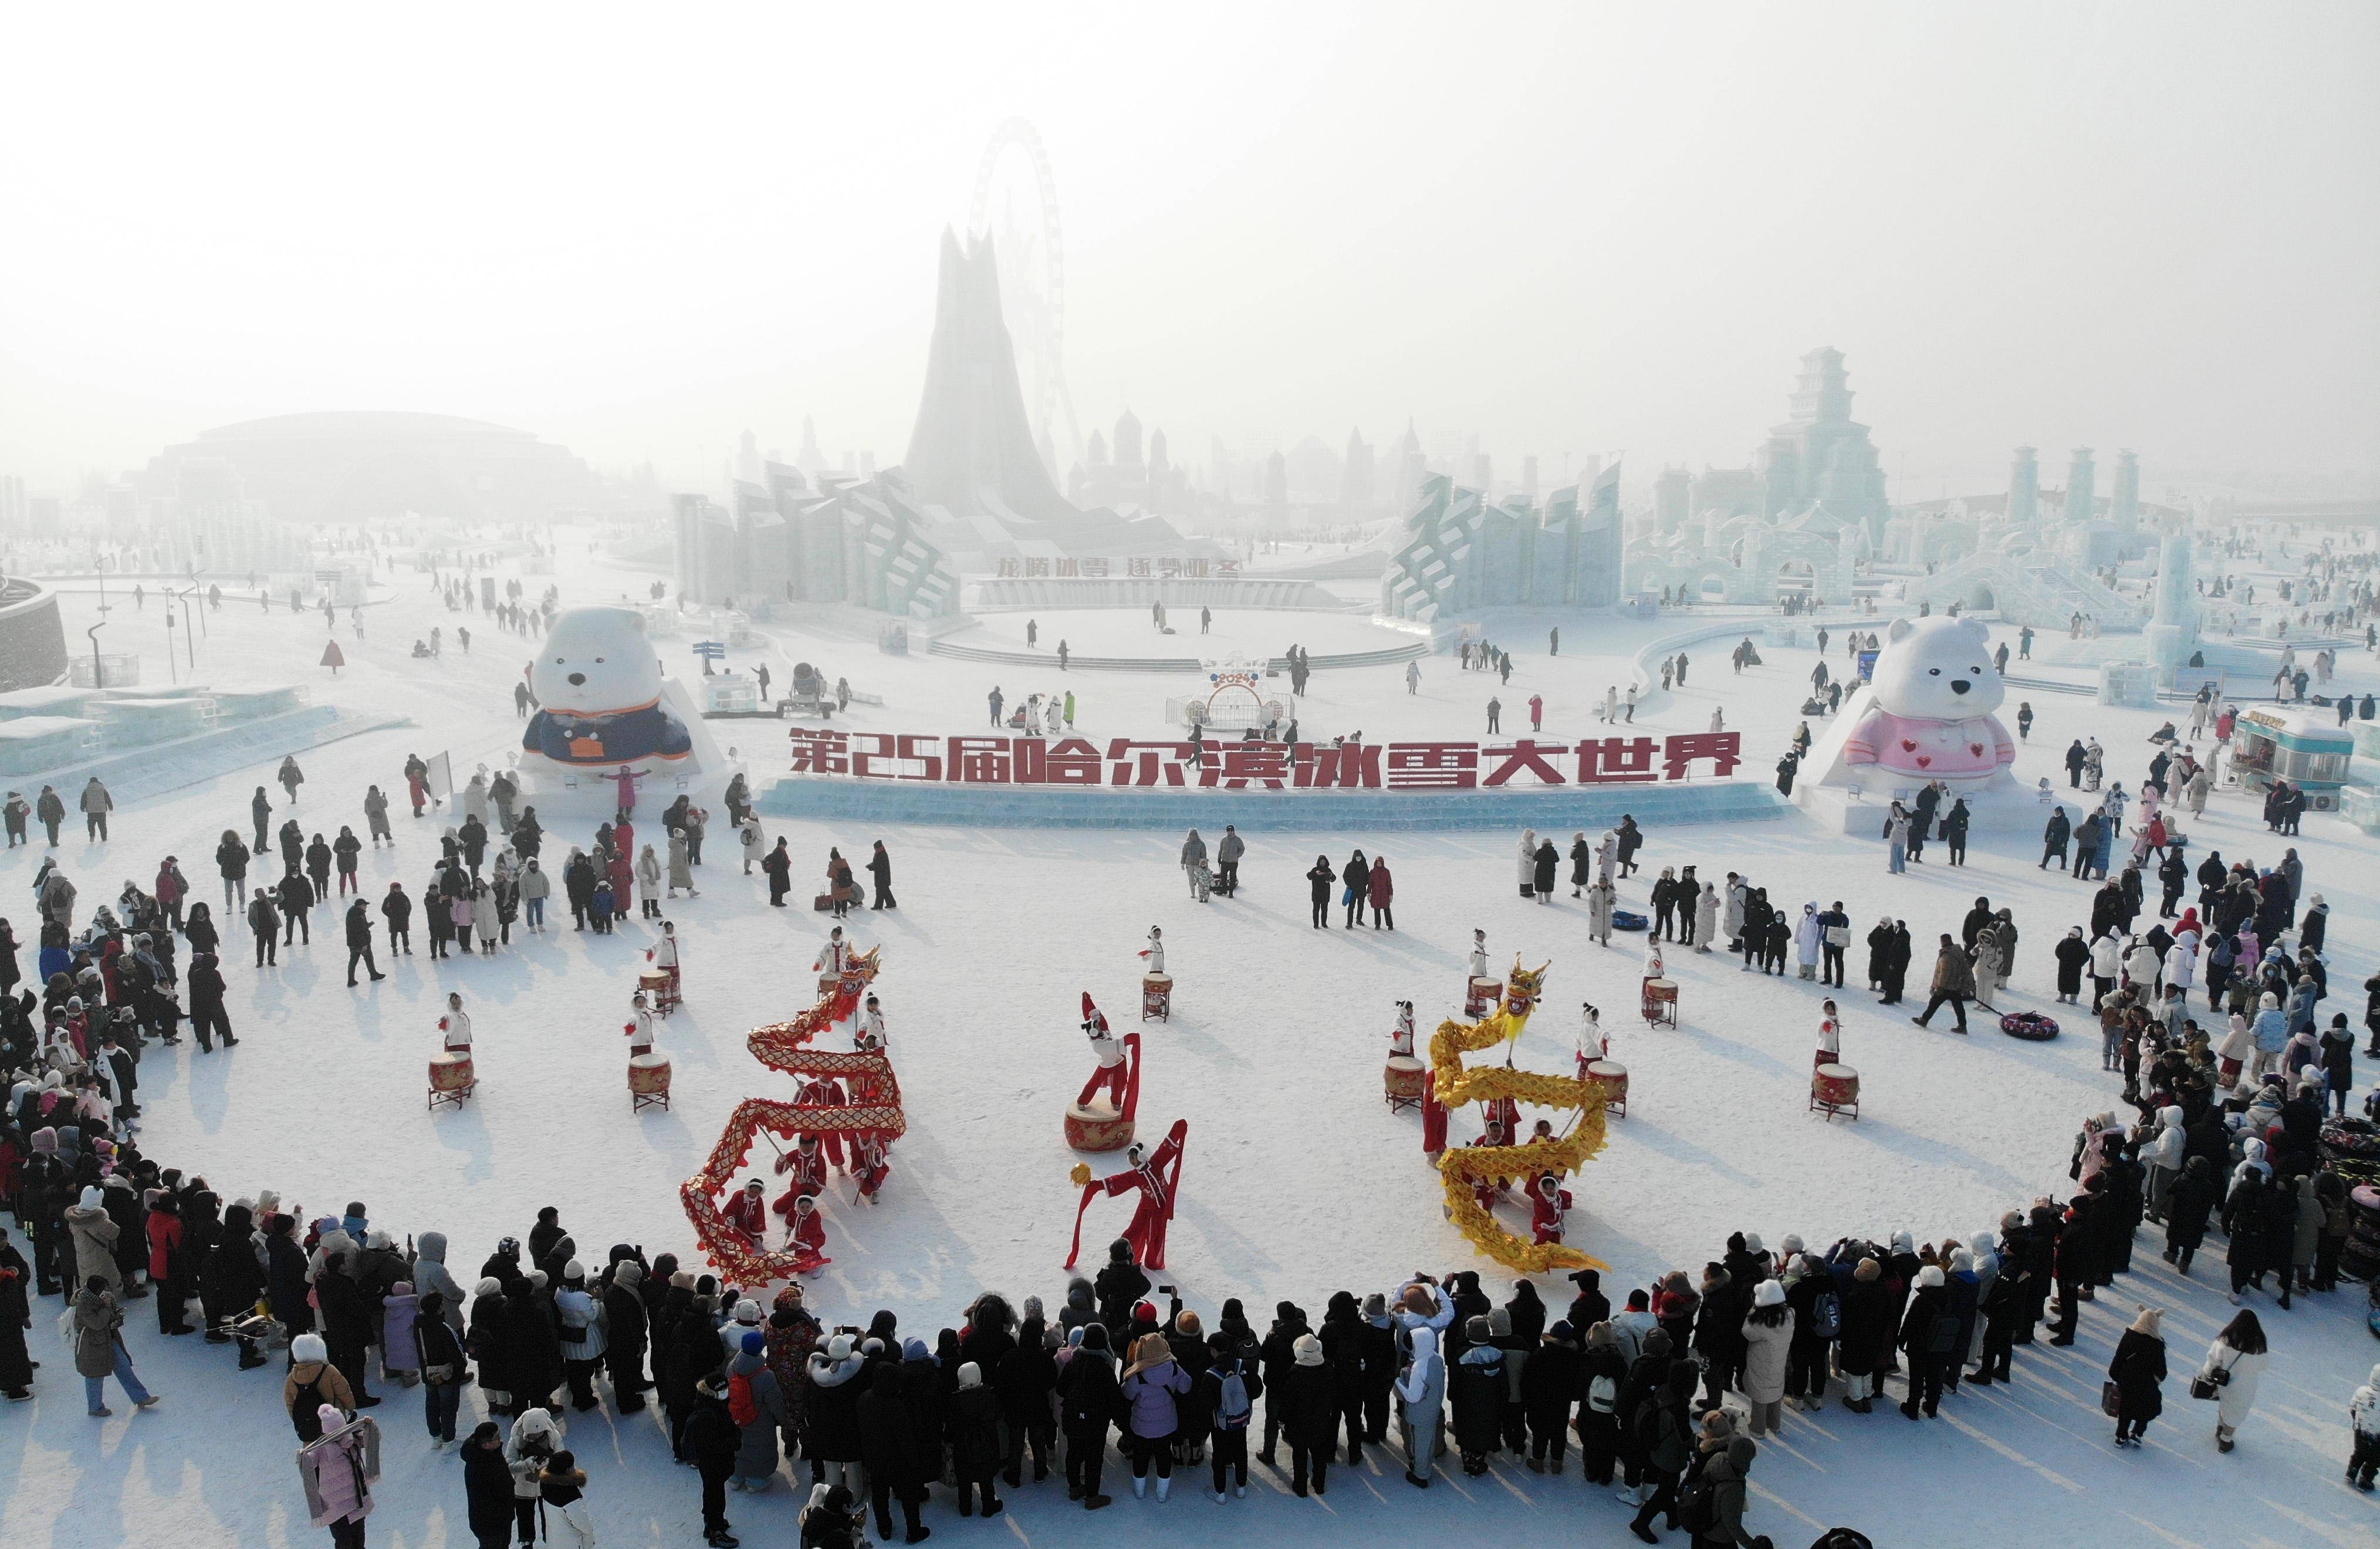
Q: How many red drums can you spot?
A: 12